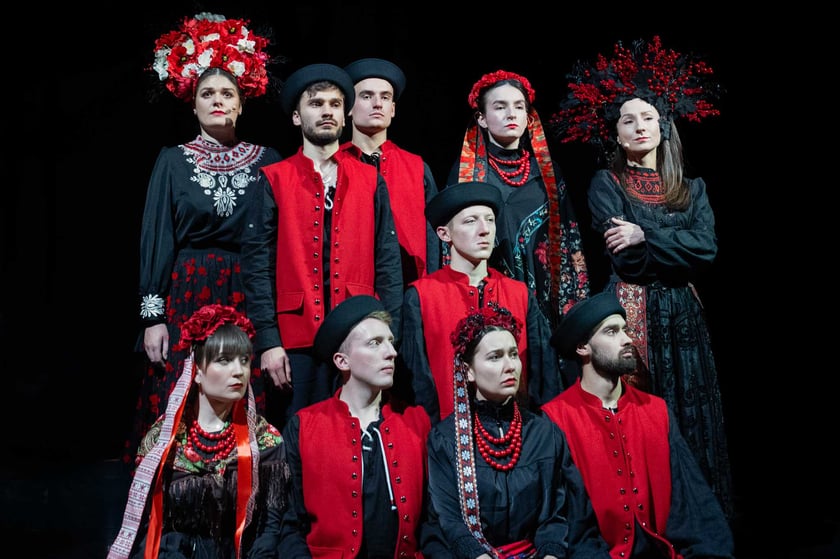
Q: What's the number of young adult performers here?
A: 10